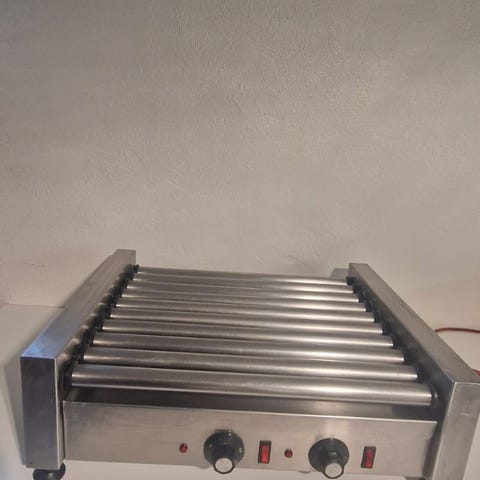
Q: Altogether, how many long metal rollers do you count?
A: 10